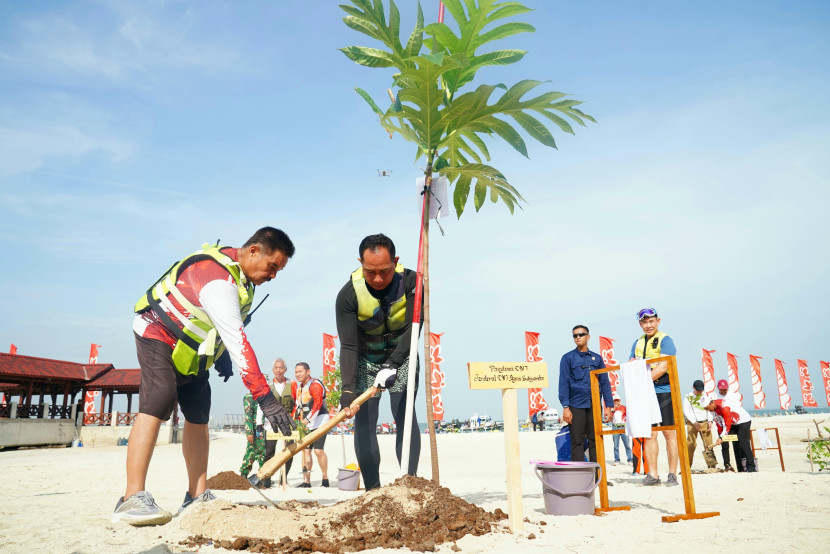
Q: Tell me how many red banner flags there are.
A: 12